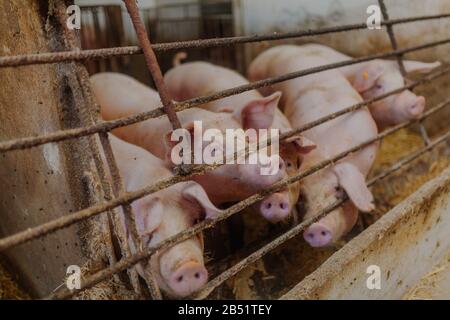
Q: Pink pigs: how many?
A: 5